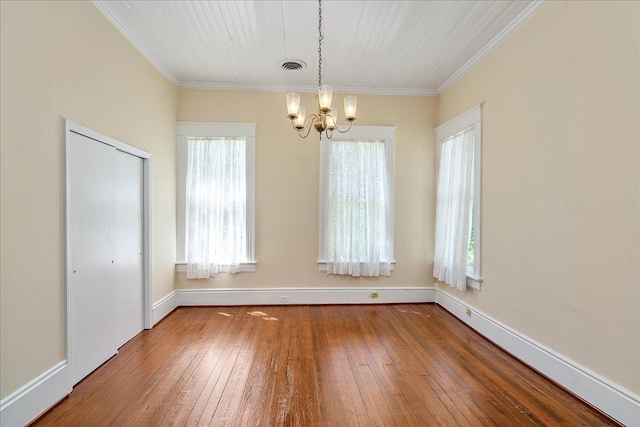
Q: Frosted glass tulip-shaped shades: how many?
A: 5